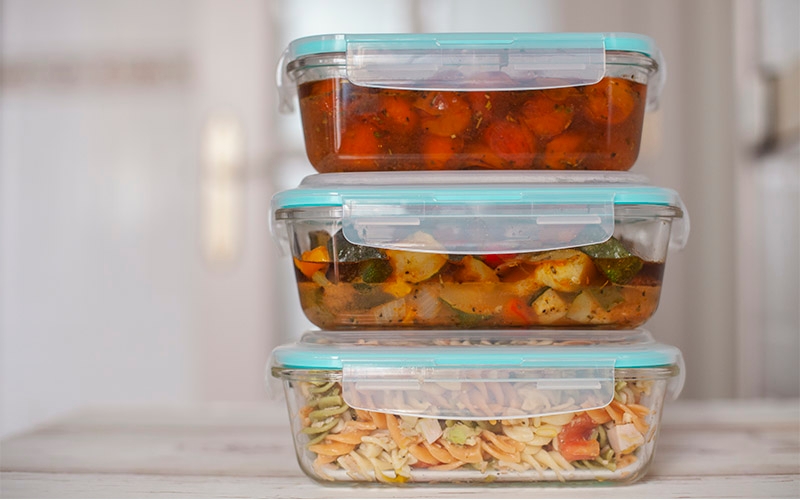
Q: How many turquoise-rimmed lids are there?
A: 3